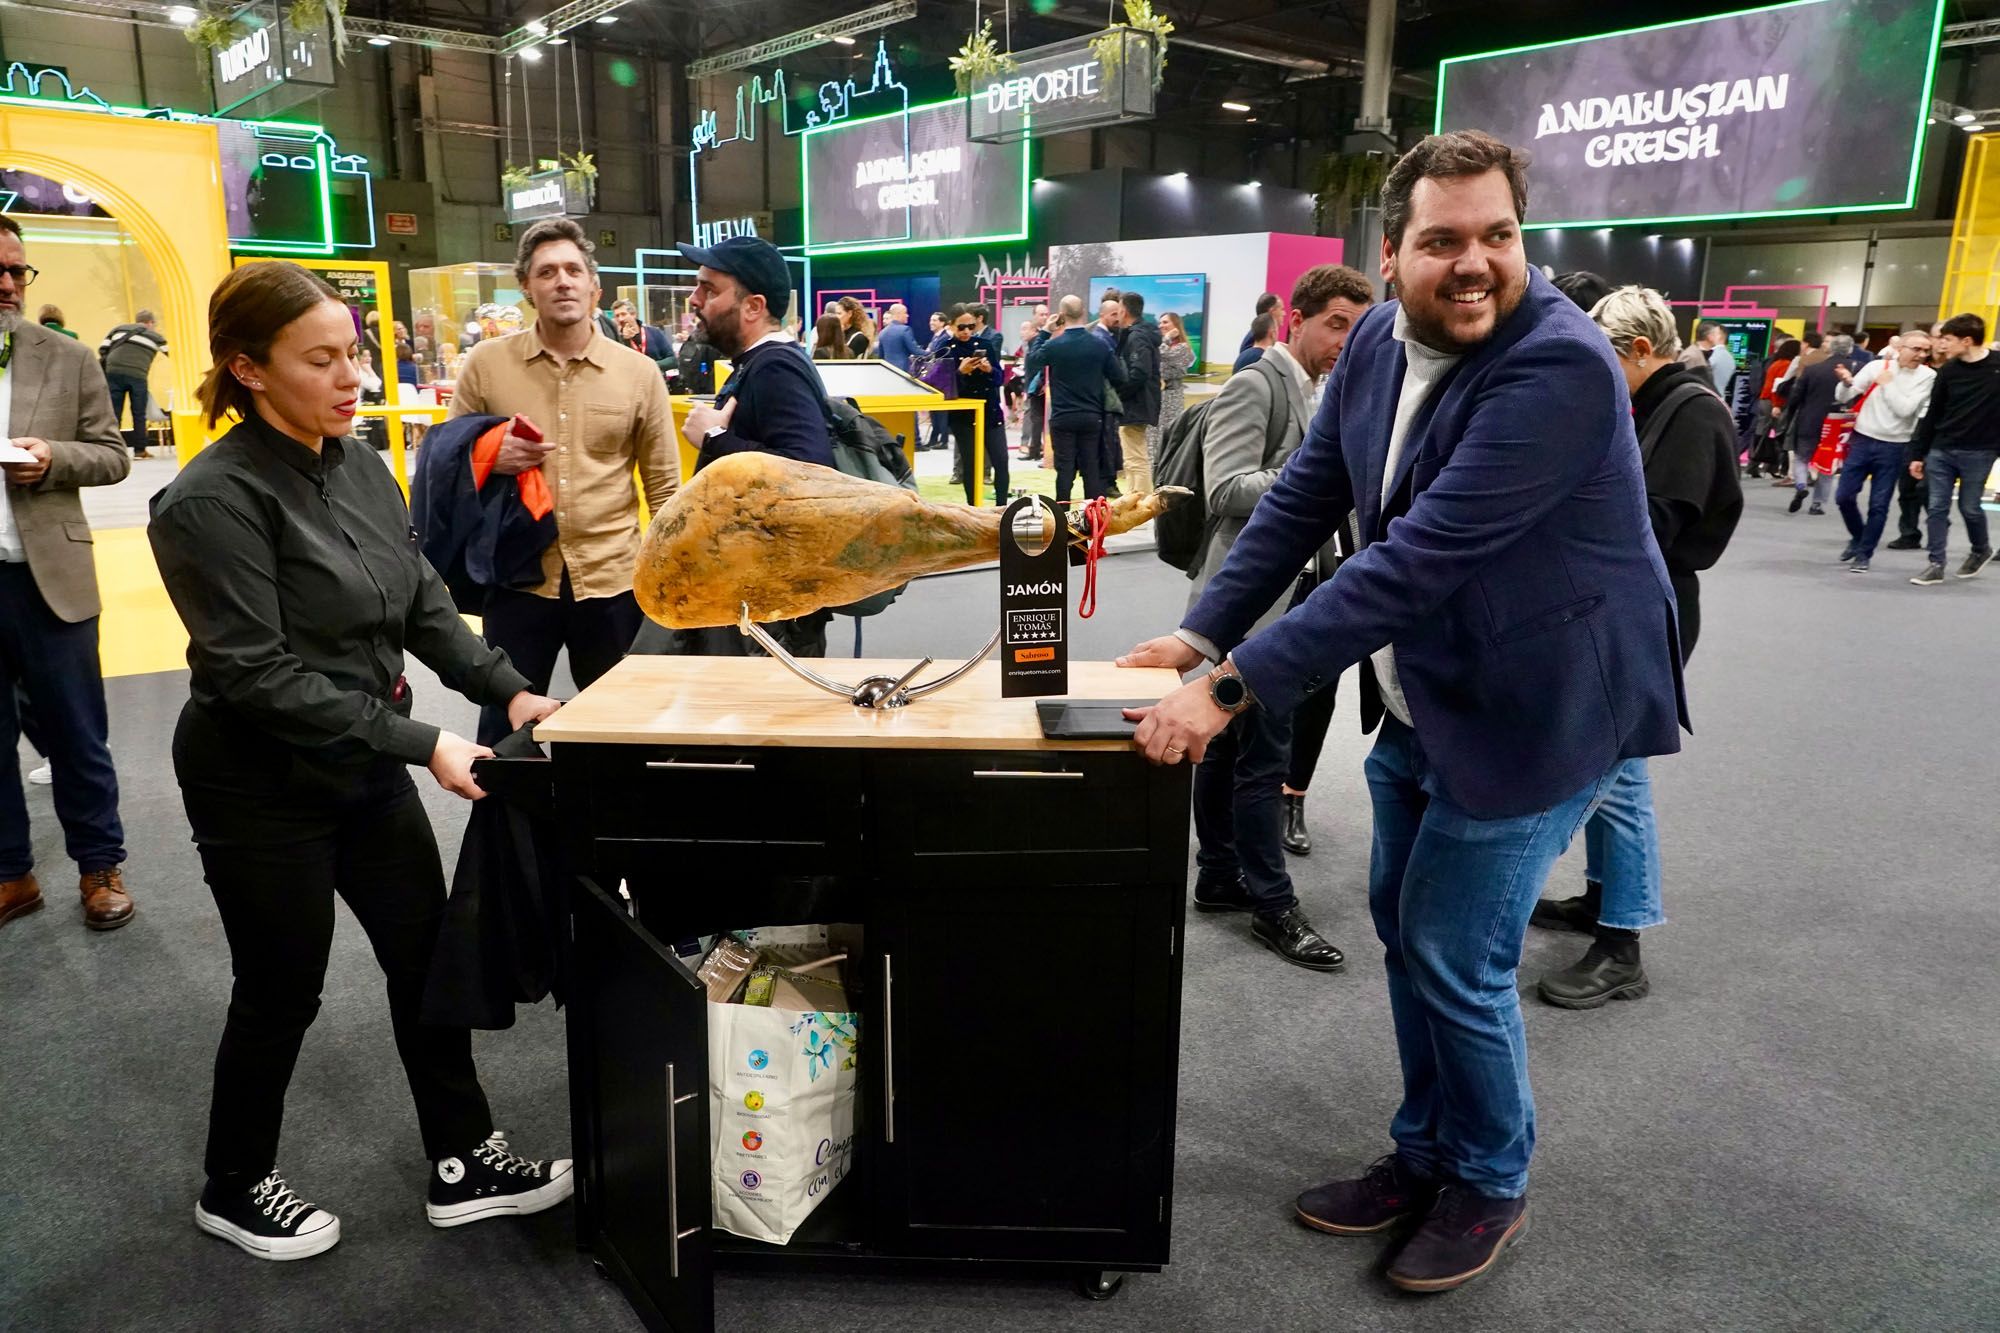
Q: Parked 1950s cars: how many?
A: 0